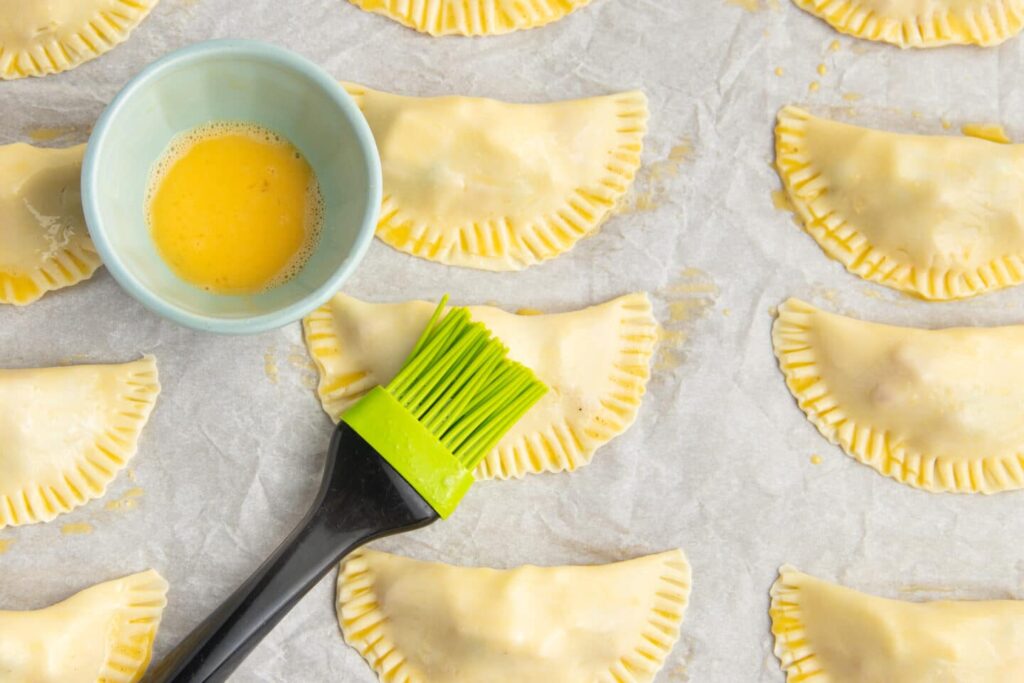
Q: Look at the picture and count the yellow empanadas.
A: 12